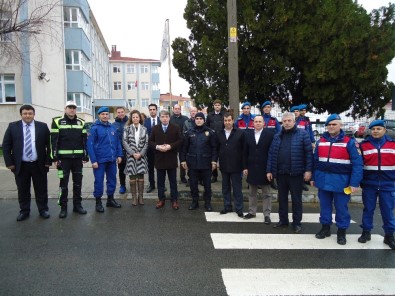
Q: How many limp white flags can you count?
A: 1